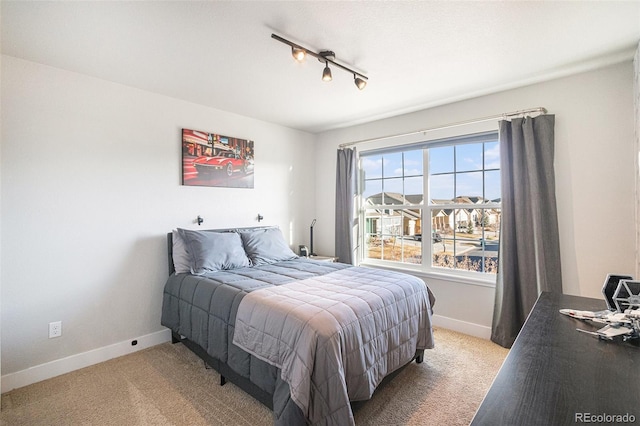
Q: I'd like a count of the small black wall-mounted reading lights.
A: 2